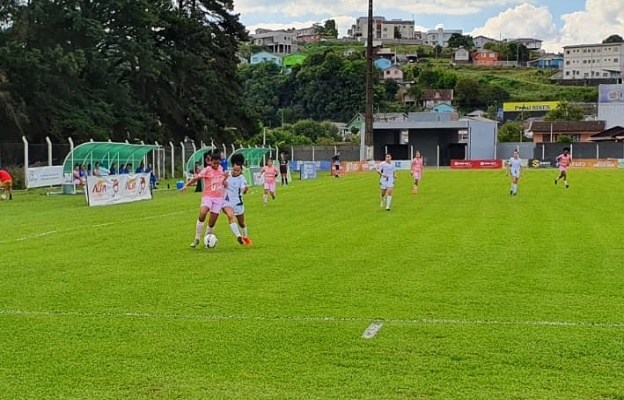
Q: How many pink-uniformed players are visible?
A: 4